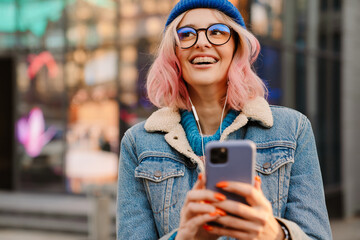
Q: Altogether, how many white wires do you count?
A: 2